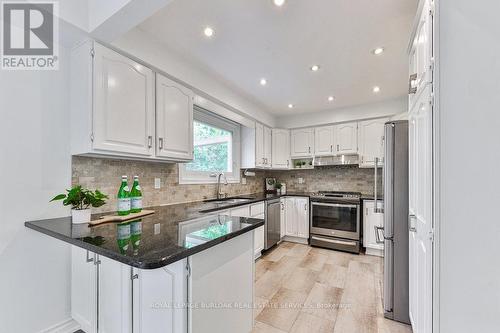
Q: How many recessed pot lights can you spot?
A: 8